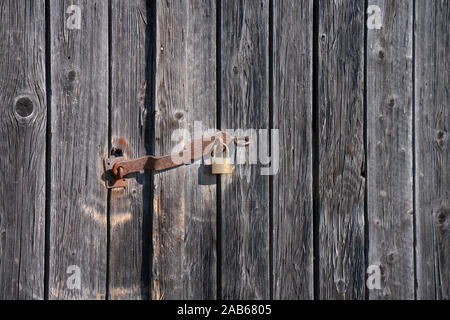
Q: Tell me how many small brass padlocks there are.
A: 1